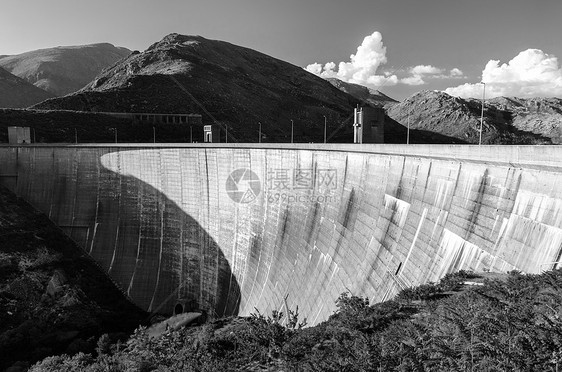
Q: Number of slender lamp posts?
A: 11